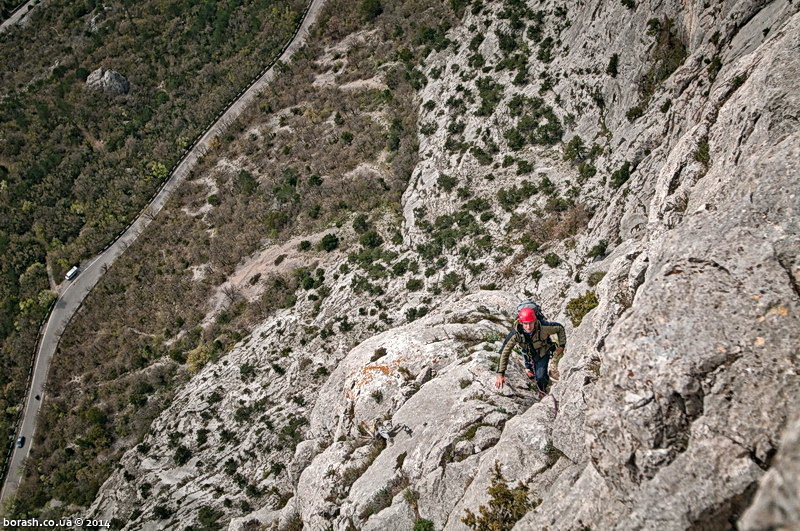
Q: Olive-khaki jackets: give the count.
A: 1